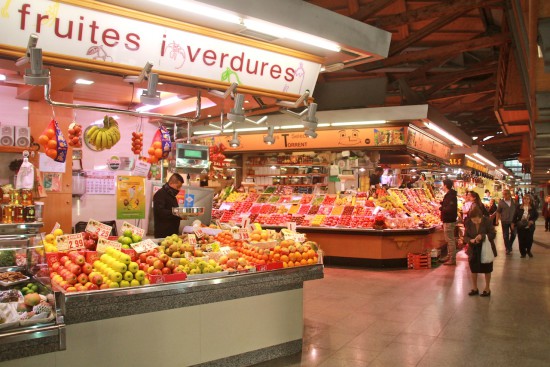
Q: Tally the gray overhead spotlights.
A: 7